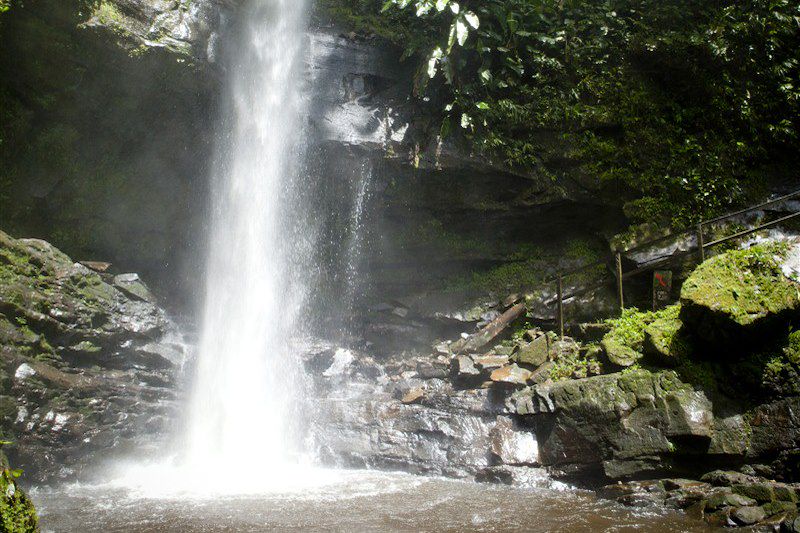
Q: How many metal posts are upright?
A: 3